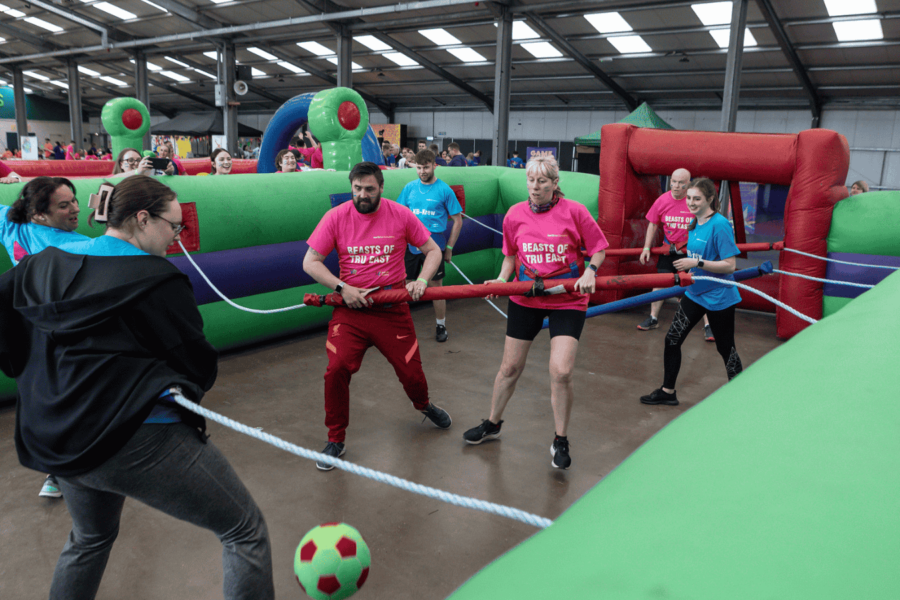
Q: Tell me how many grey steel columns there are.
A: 7